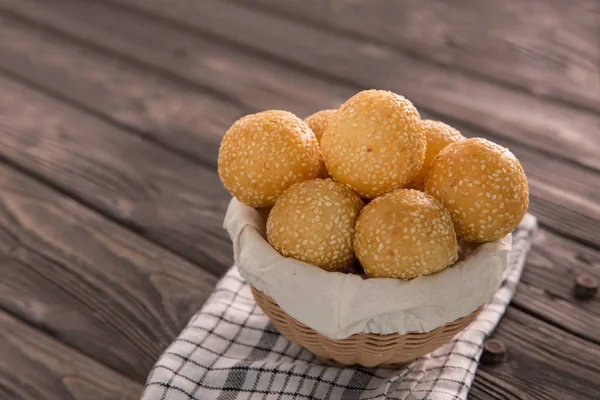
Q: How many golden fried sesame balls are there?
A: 7